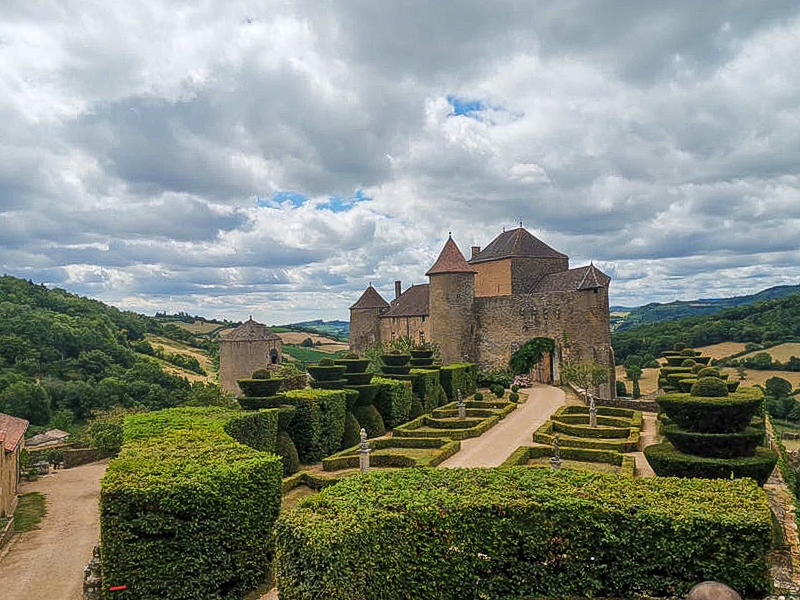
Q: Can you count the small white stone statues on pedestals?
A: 4